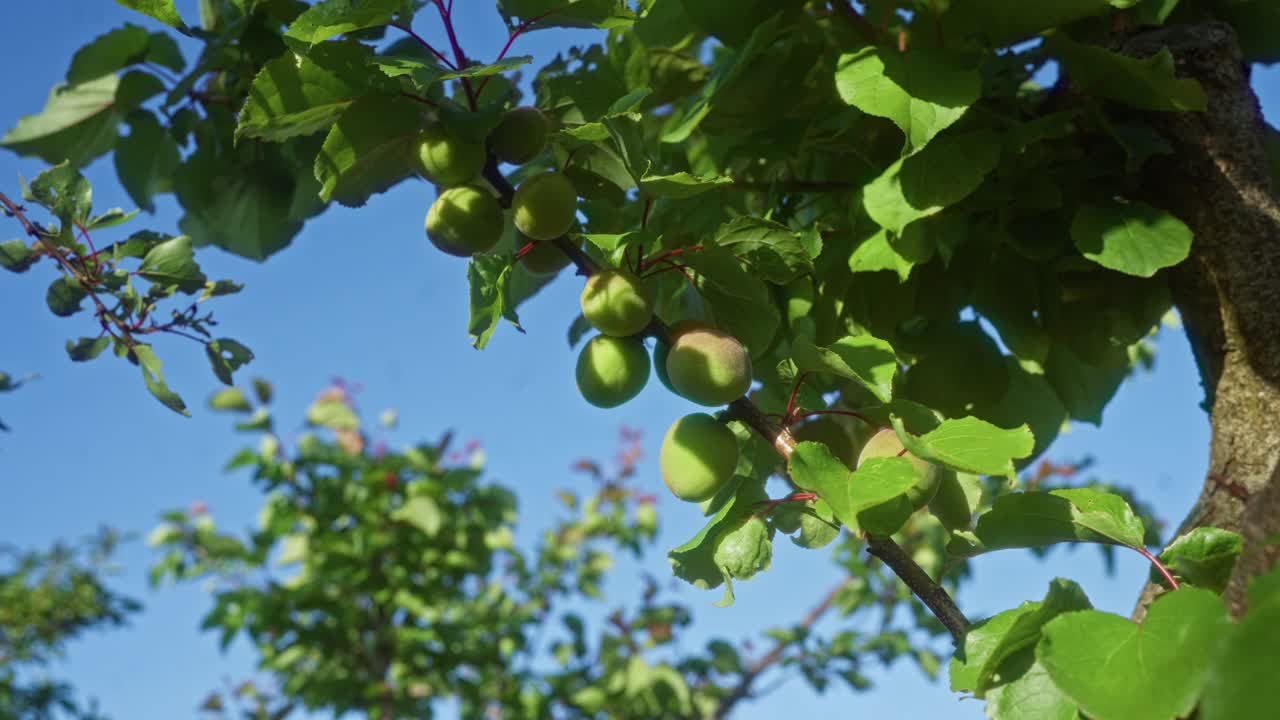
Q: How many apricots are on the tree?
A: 12